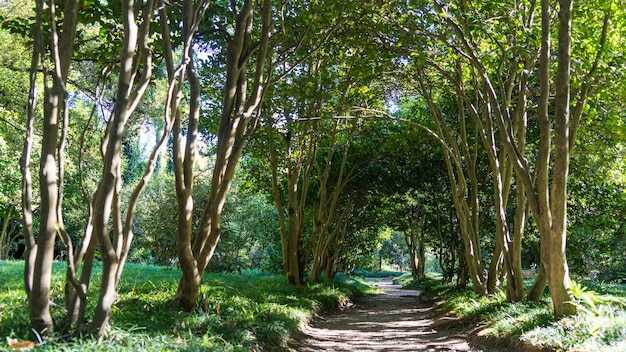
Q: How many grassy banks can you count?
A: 2